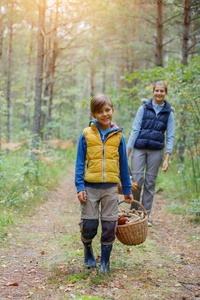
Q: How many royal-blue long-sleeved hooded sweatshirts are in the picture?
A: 1